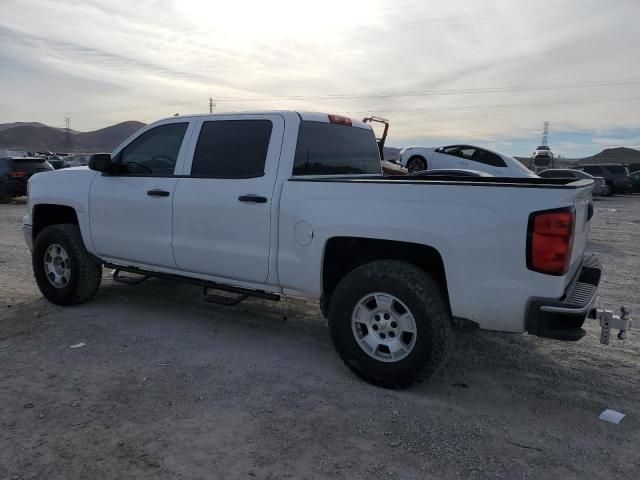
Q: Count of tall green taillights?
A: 0